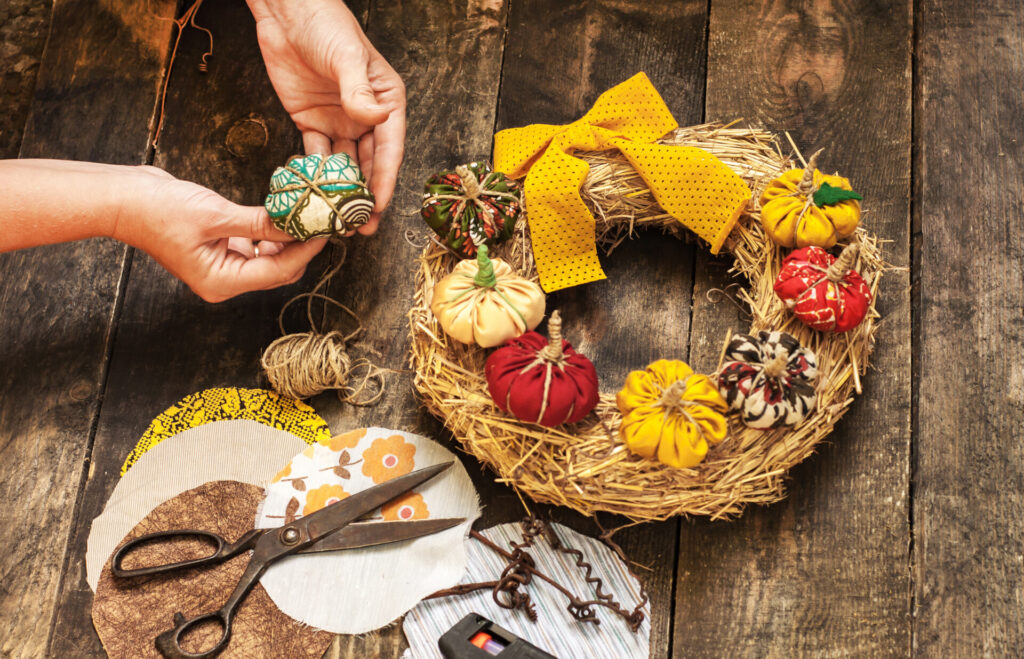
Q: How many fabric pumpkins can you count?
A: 8